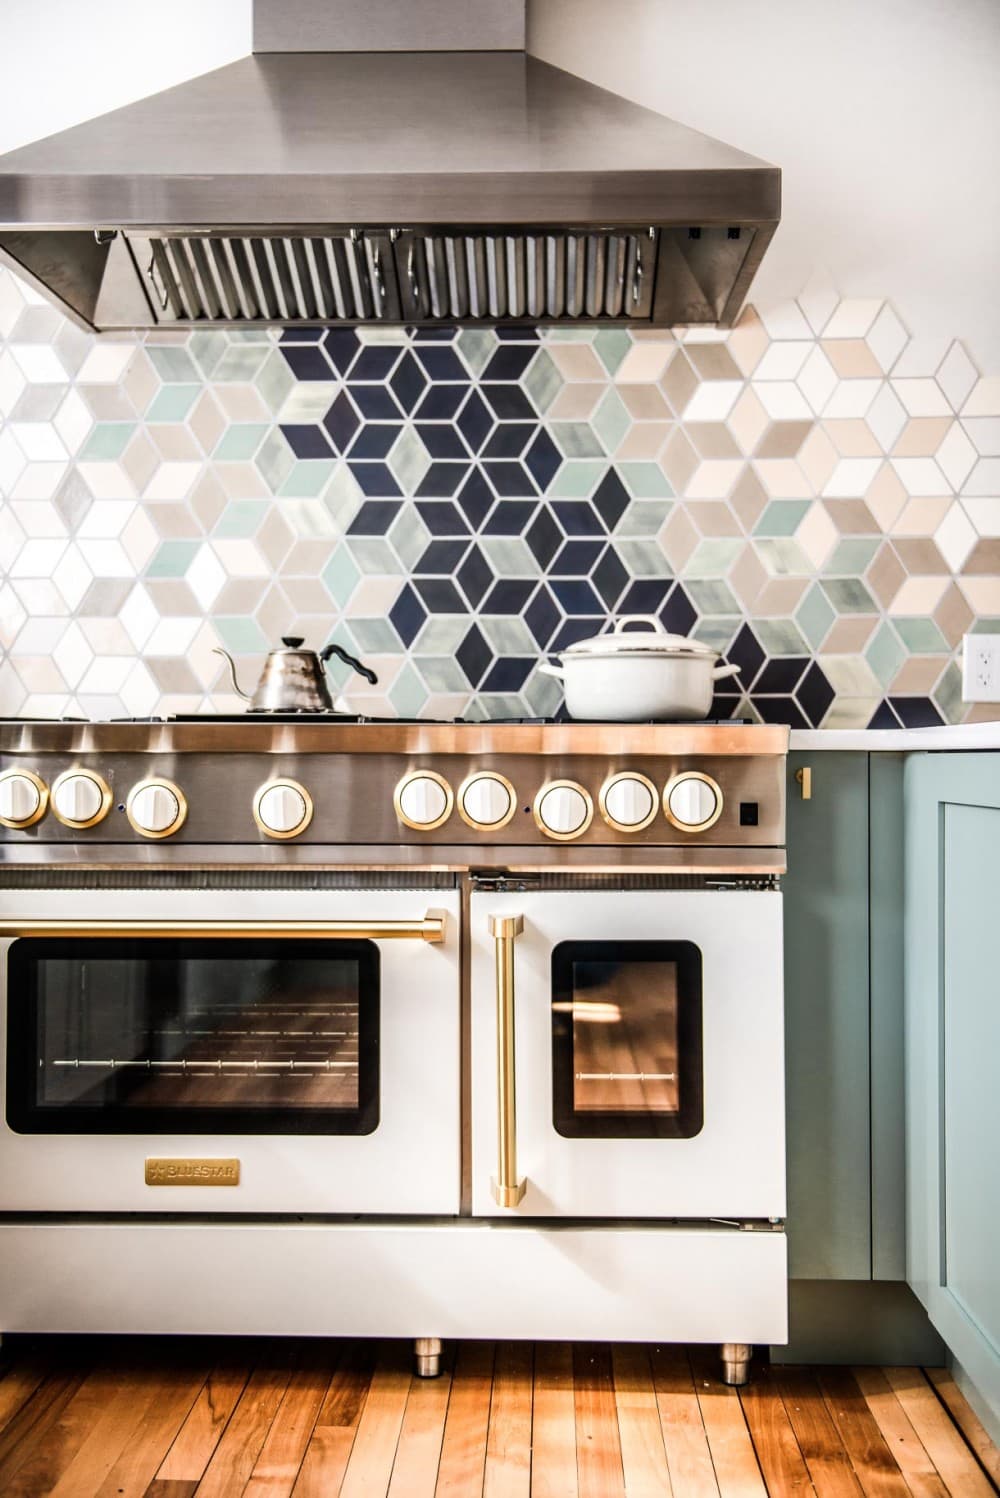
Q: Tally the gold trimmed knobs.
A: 9